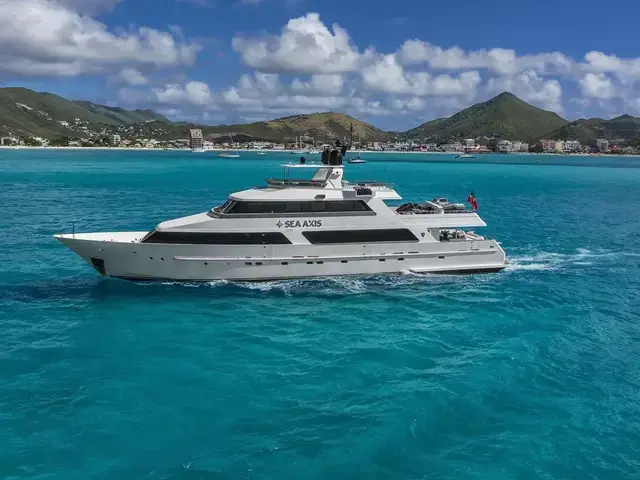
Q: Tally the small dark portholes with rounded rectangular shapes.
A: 9